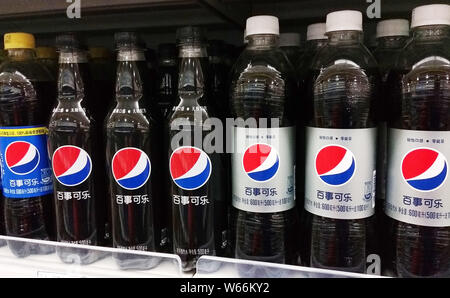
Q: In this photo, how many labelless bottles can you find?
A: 3